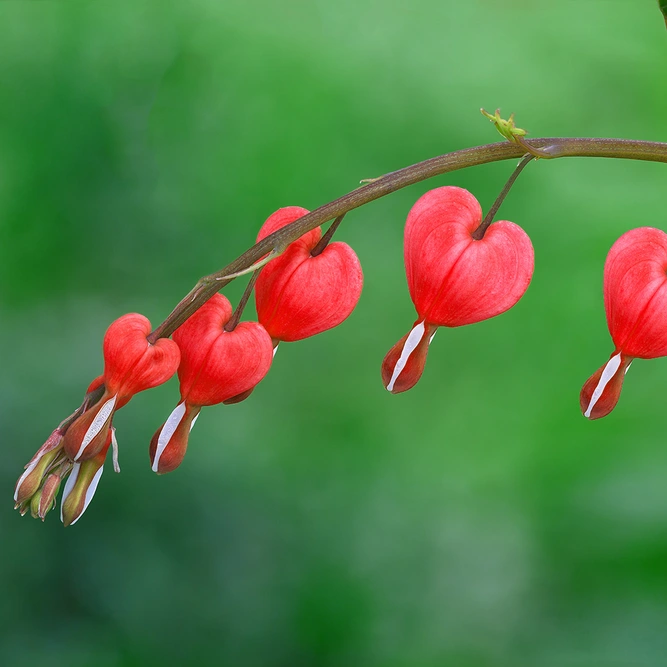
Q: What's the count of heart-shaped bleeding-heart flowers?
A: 5